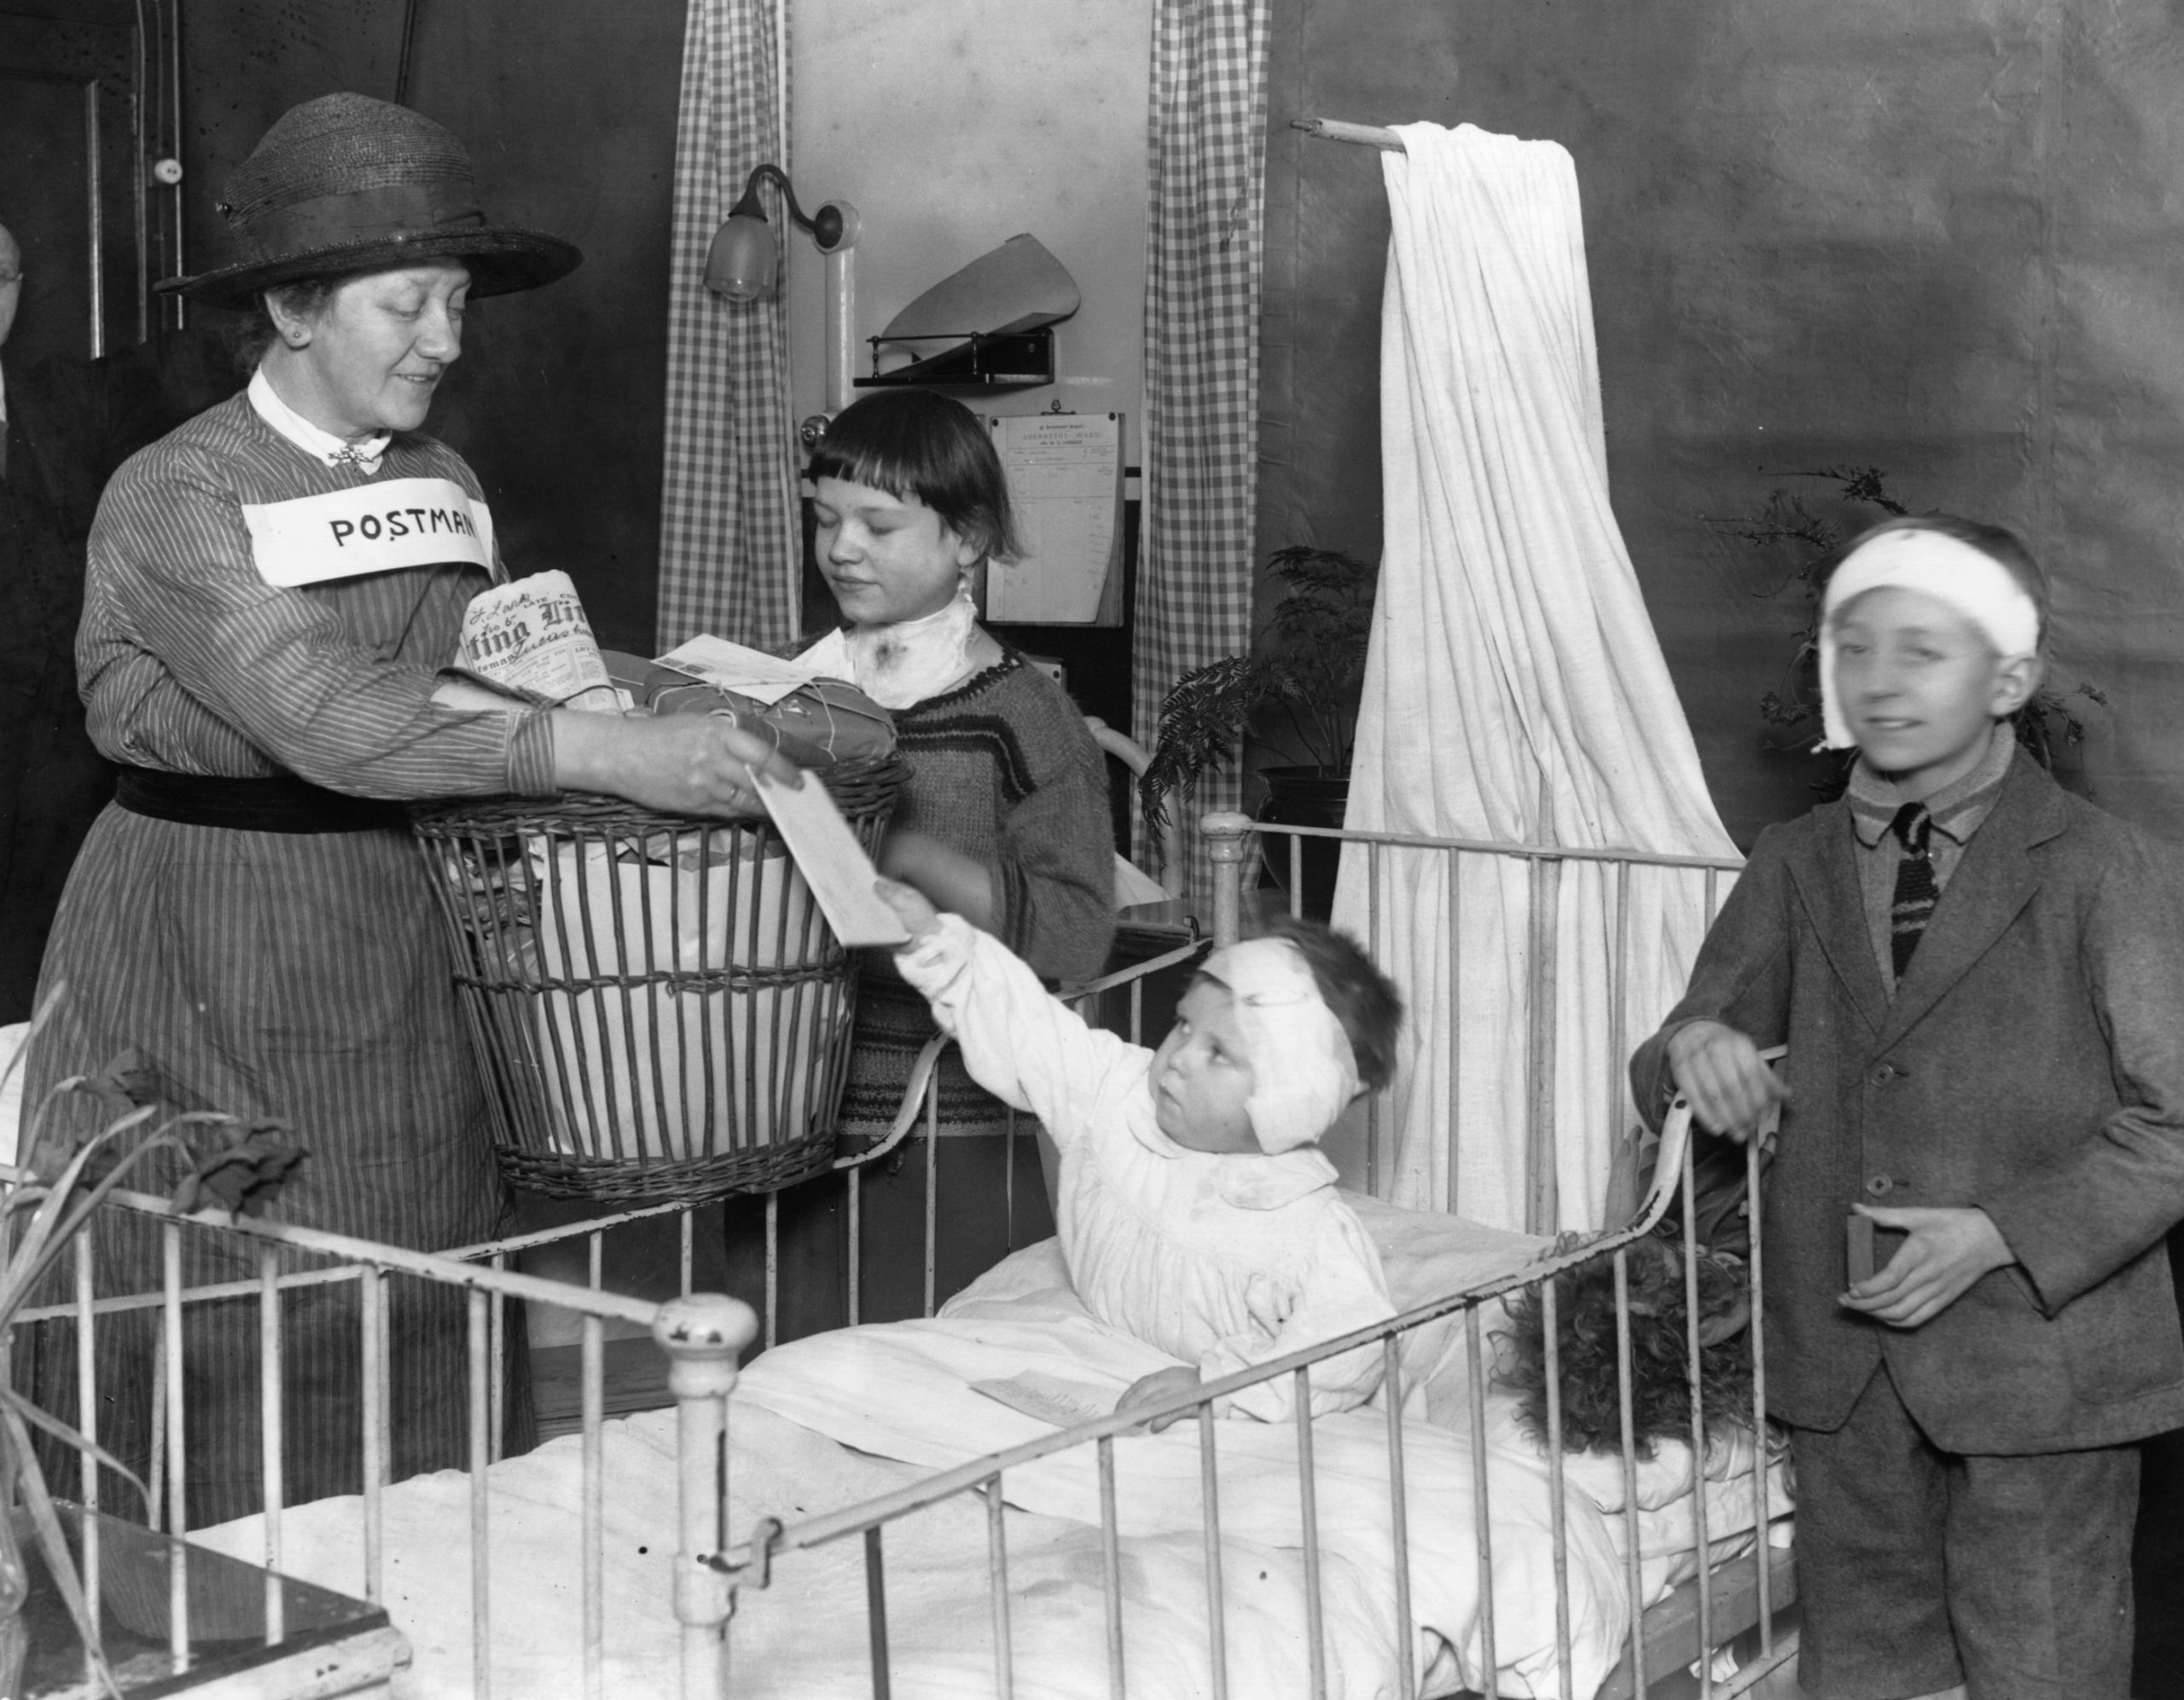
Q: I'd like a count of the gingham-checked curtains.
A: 2